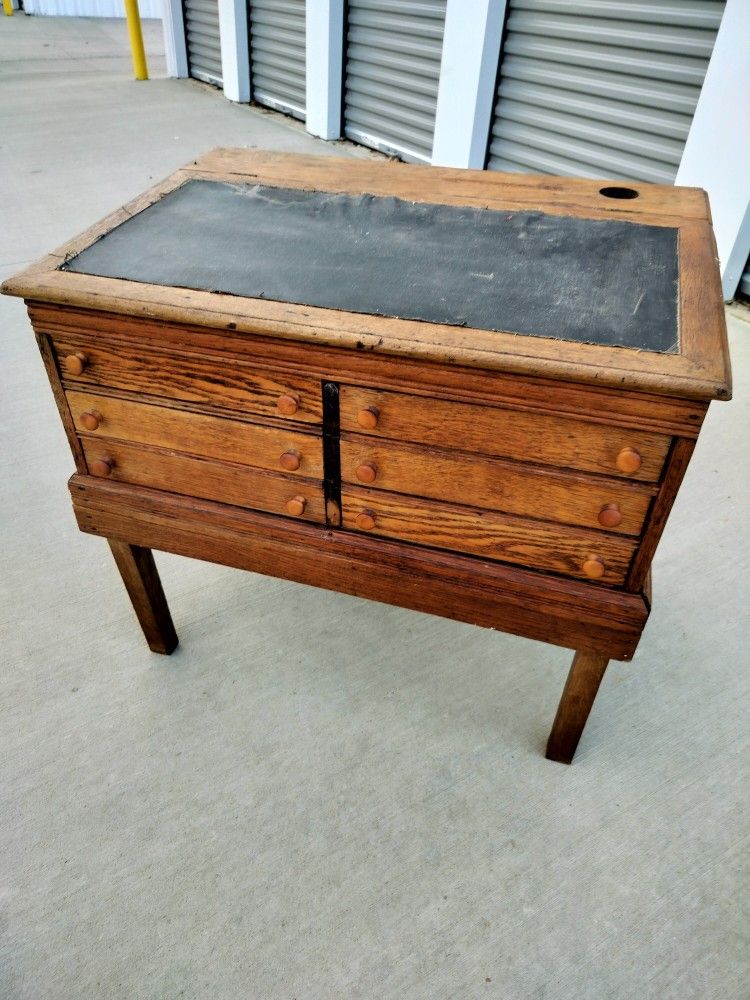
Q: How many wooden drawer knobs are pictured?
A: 12